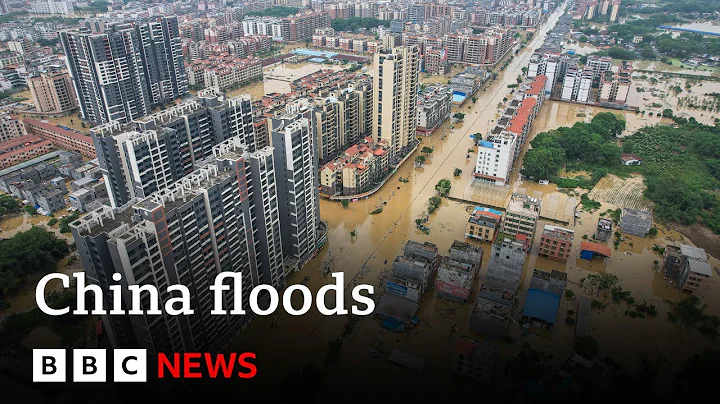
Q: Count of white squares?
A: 3